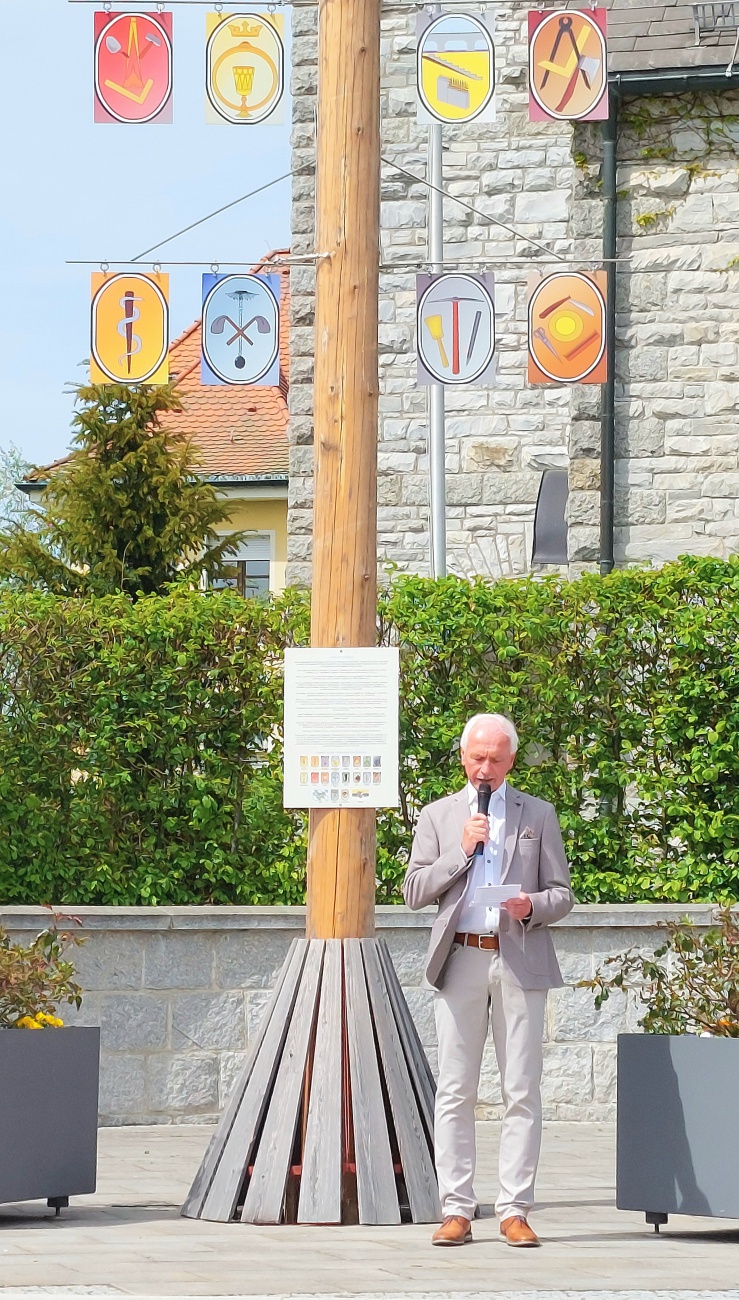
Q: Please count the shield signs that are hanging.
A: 8